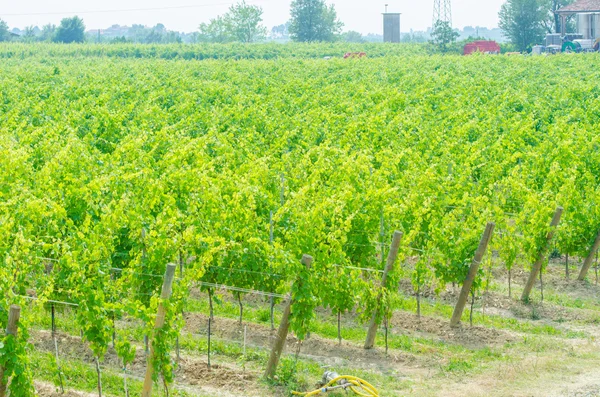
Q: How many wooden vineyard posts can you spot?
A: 7